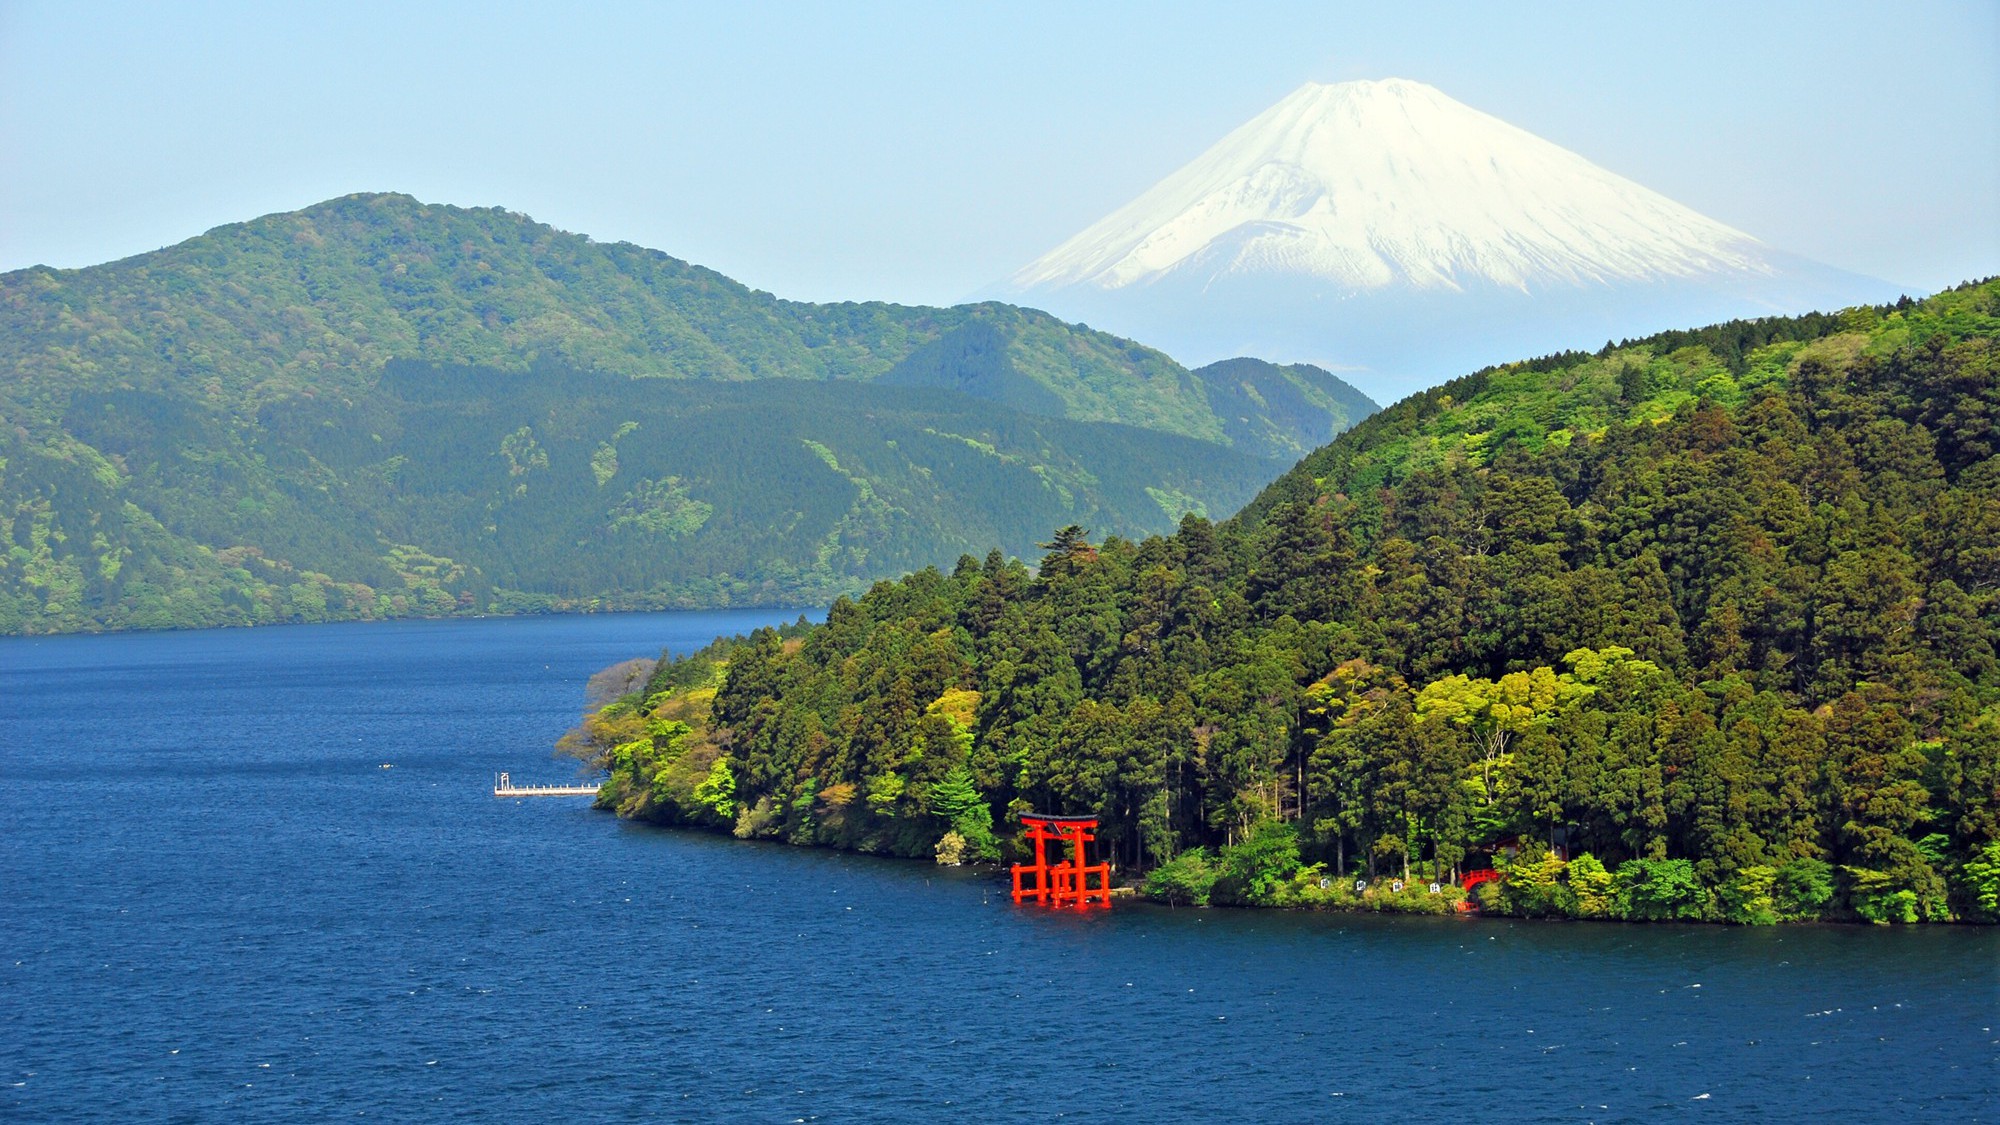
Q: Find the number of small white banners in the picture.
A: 4